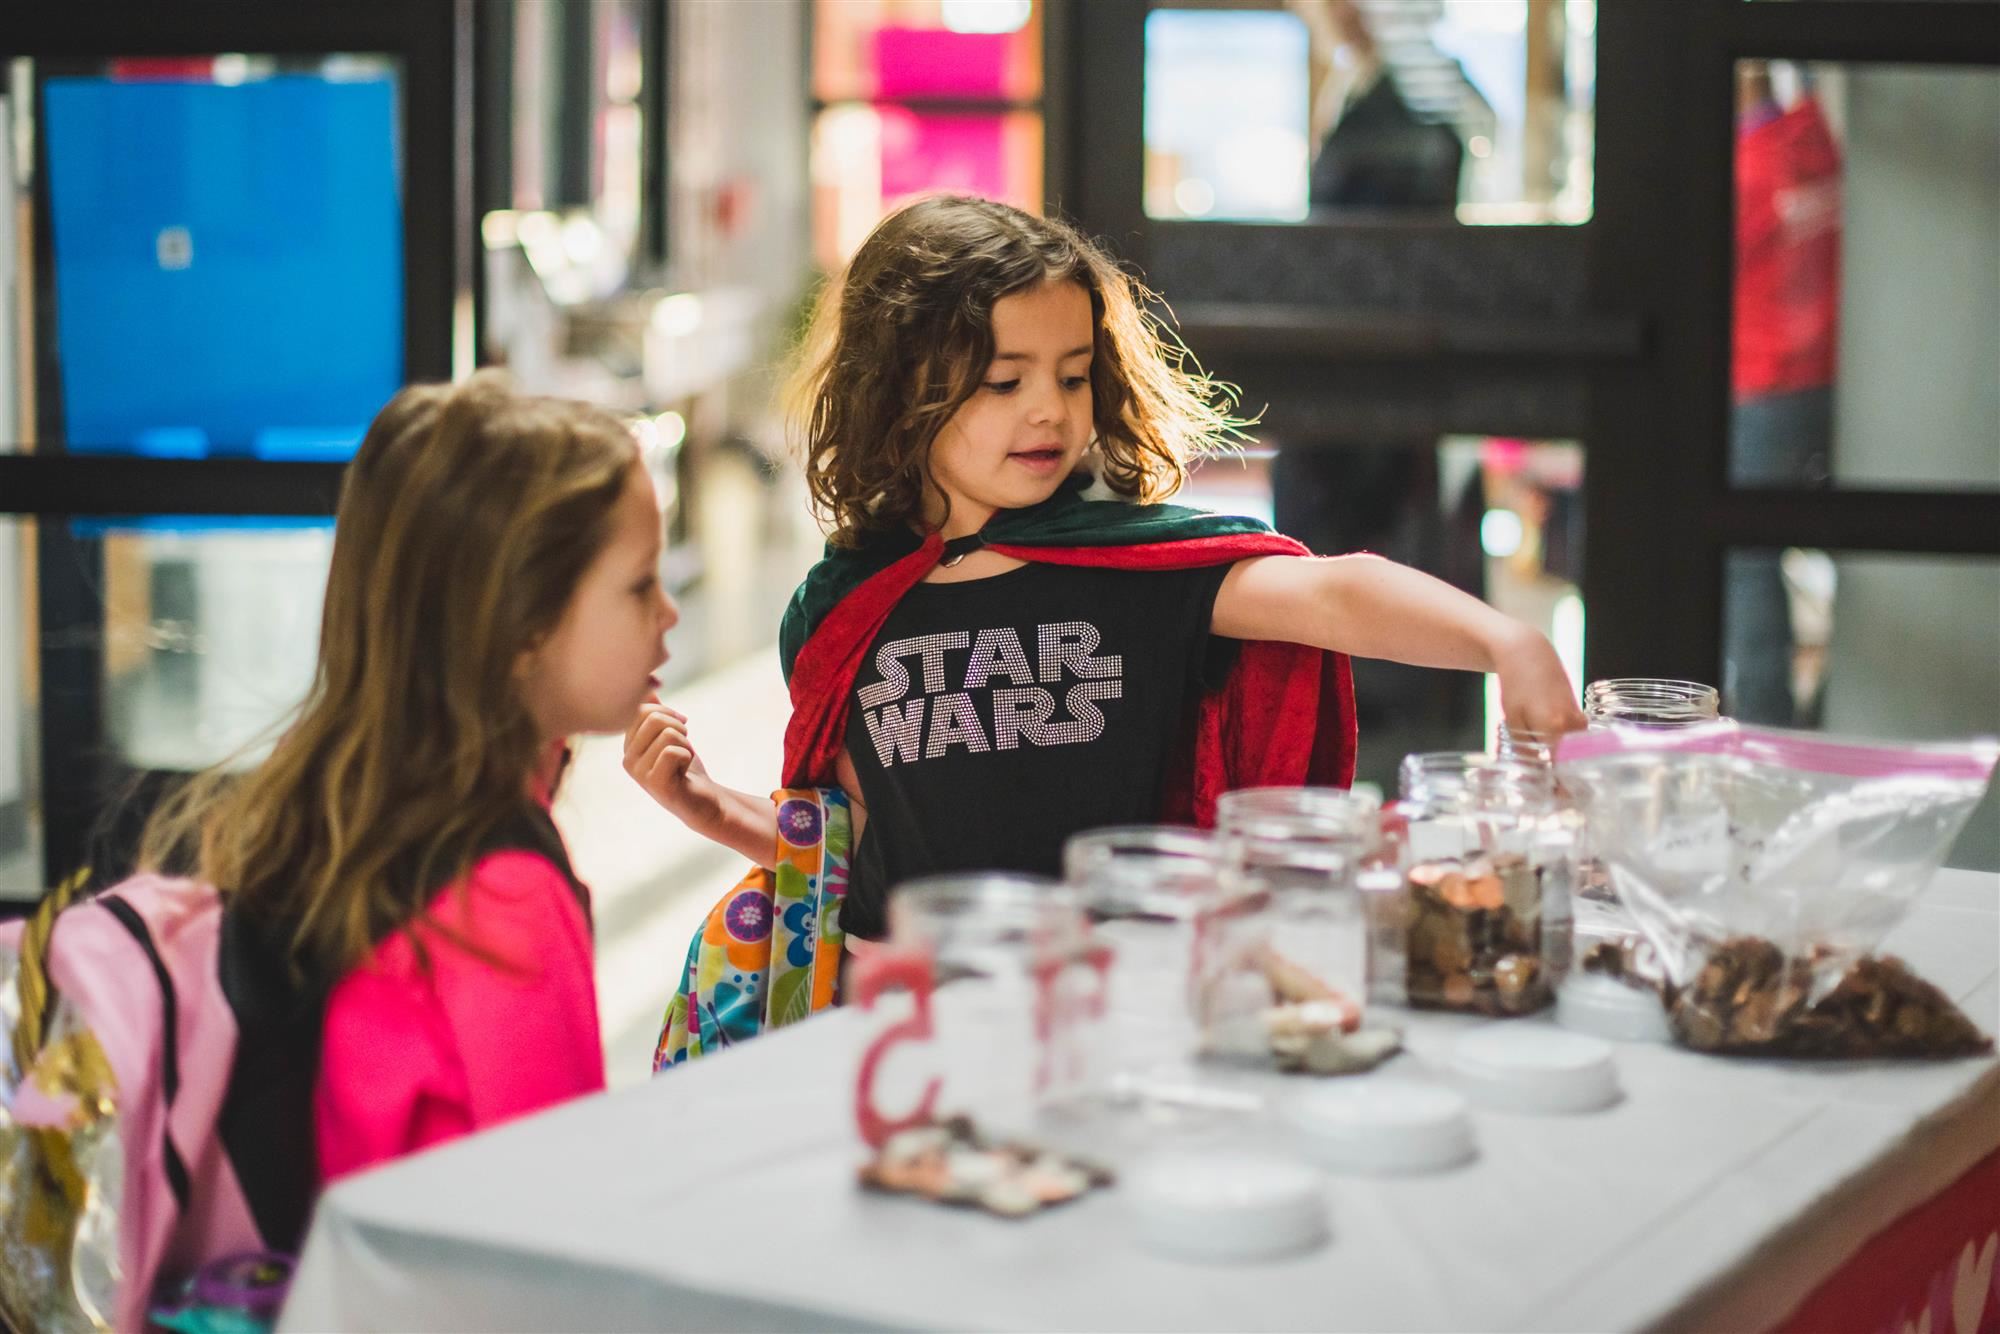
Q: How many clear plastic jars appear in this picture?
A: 6